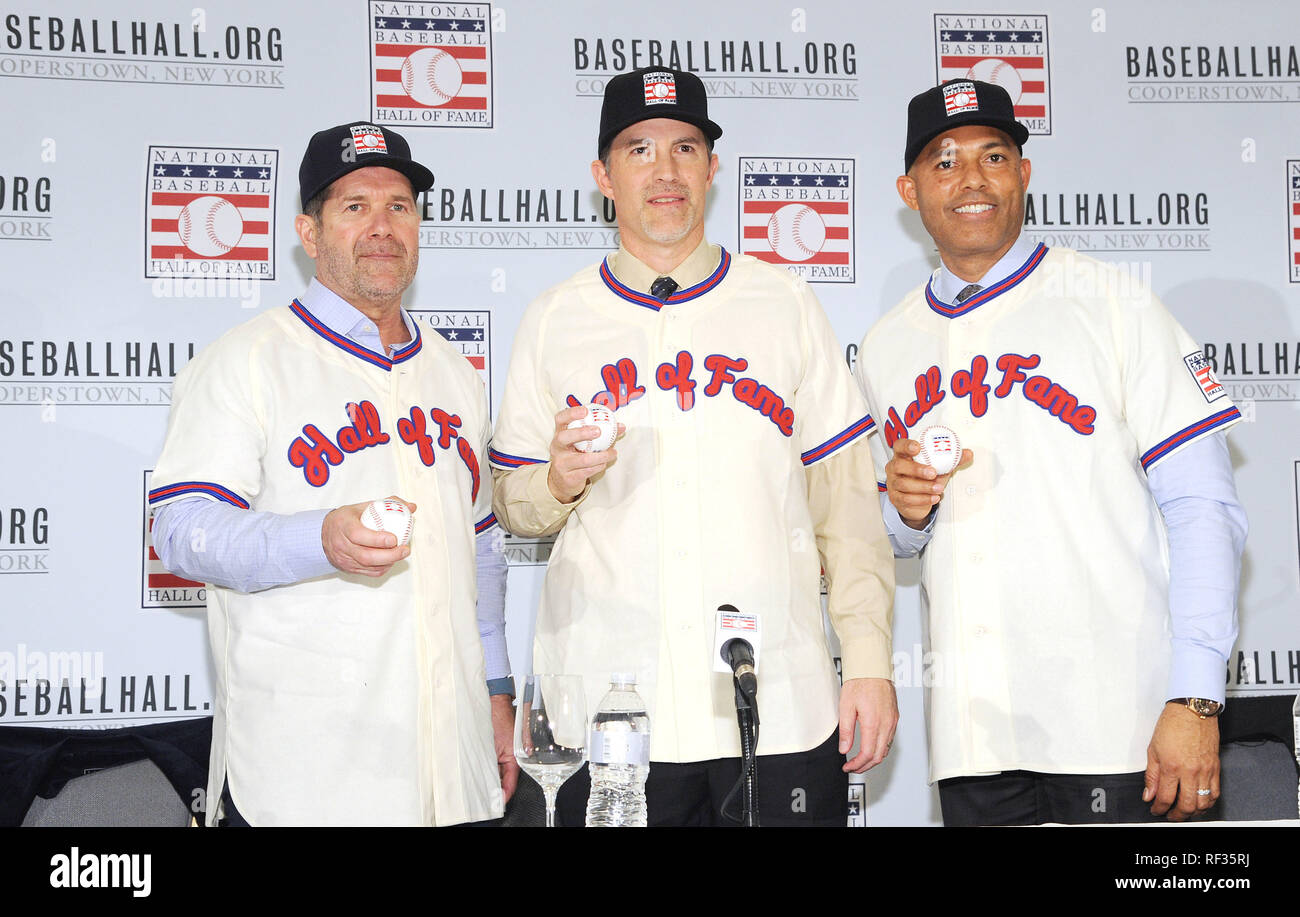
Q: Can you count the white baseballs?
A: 3